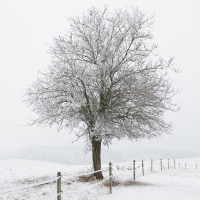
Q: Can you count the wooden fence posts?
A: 11